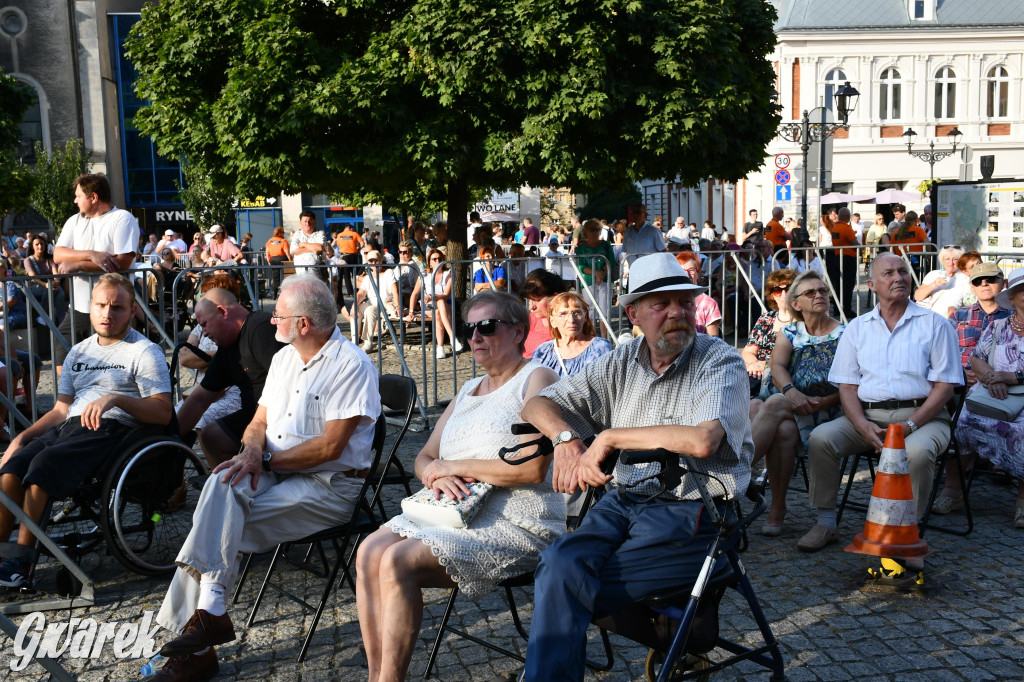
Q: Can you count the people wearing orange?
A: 5